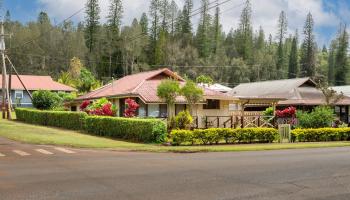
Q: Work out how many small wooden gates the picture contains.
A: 1